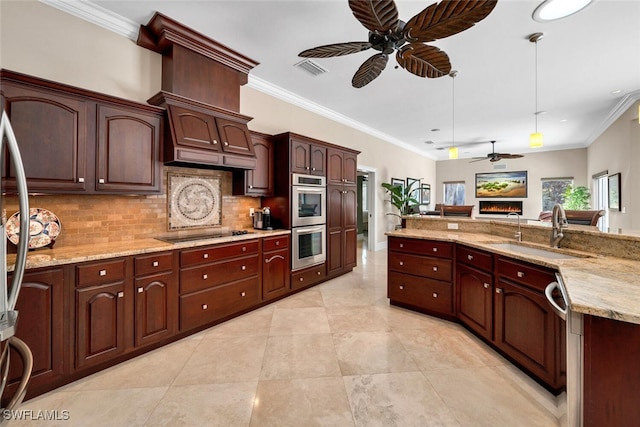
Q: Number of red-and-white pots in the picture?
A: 0